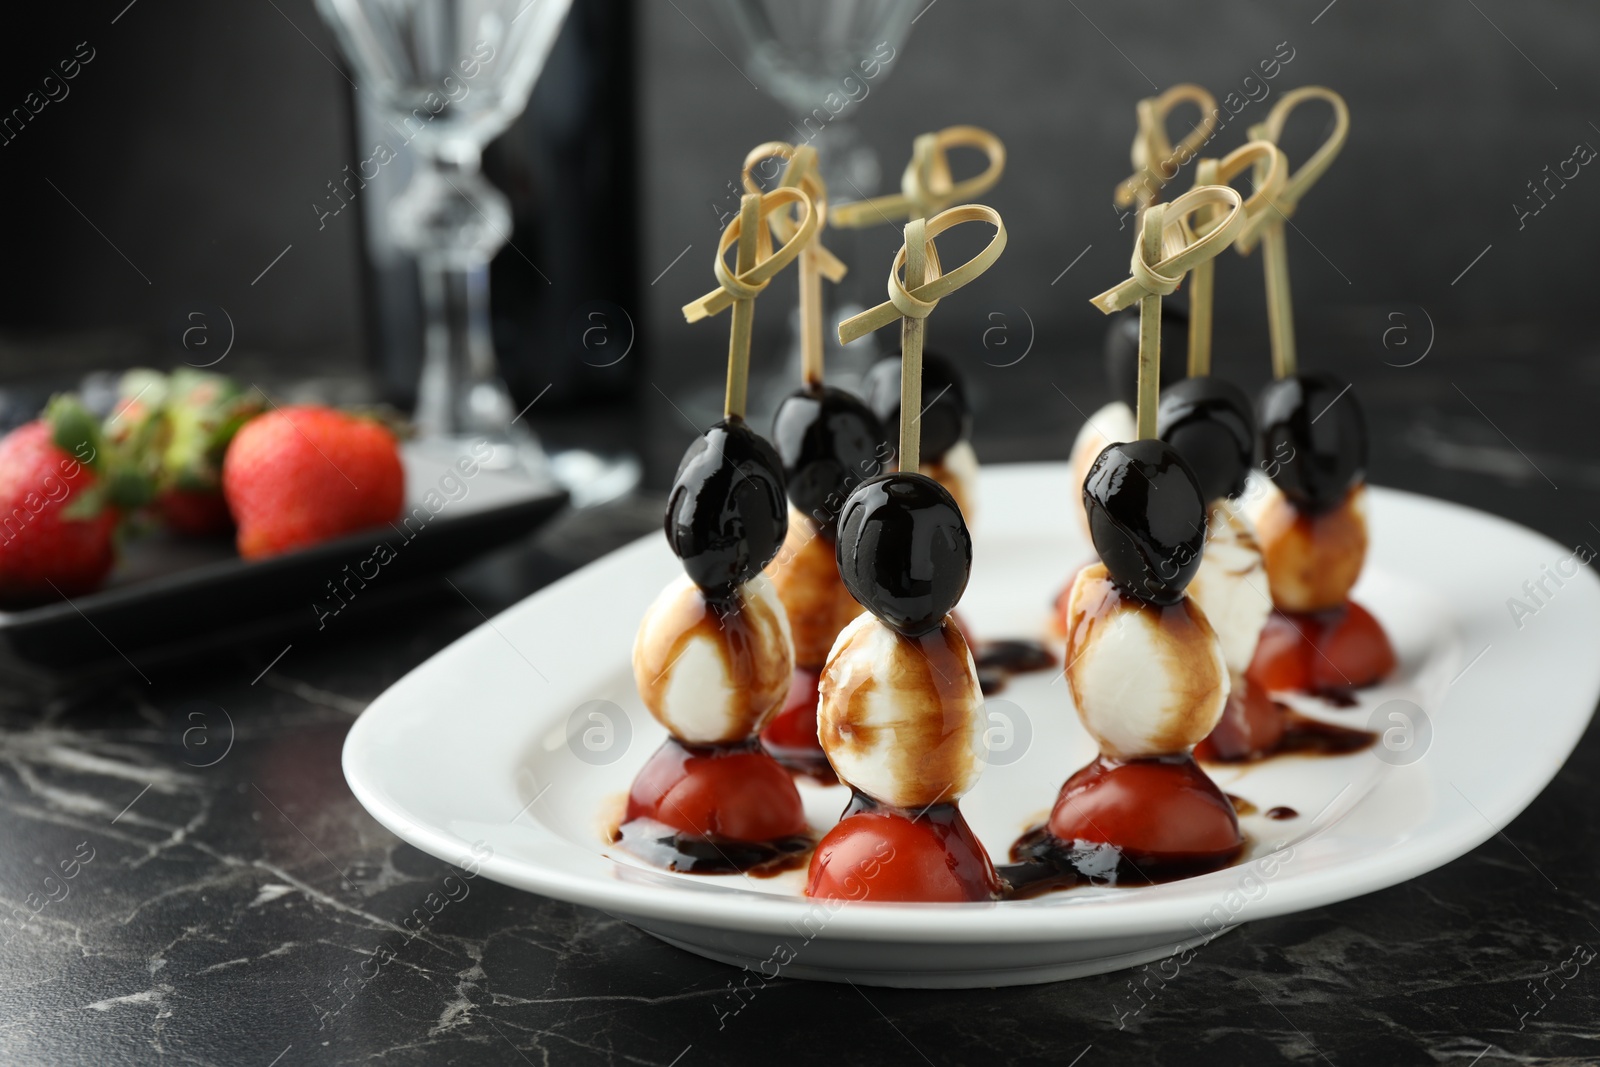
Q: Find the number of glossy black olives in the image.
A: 8